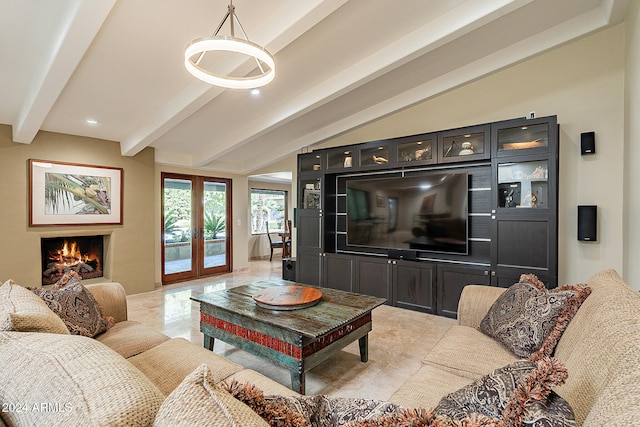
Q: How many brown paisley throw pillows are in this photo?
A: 4